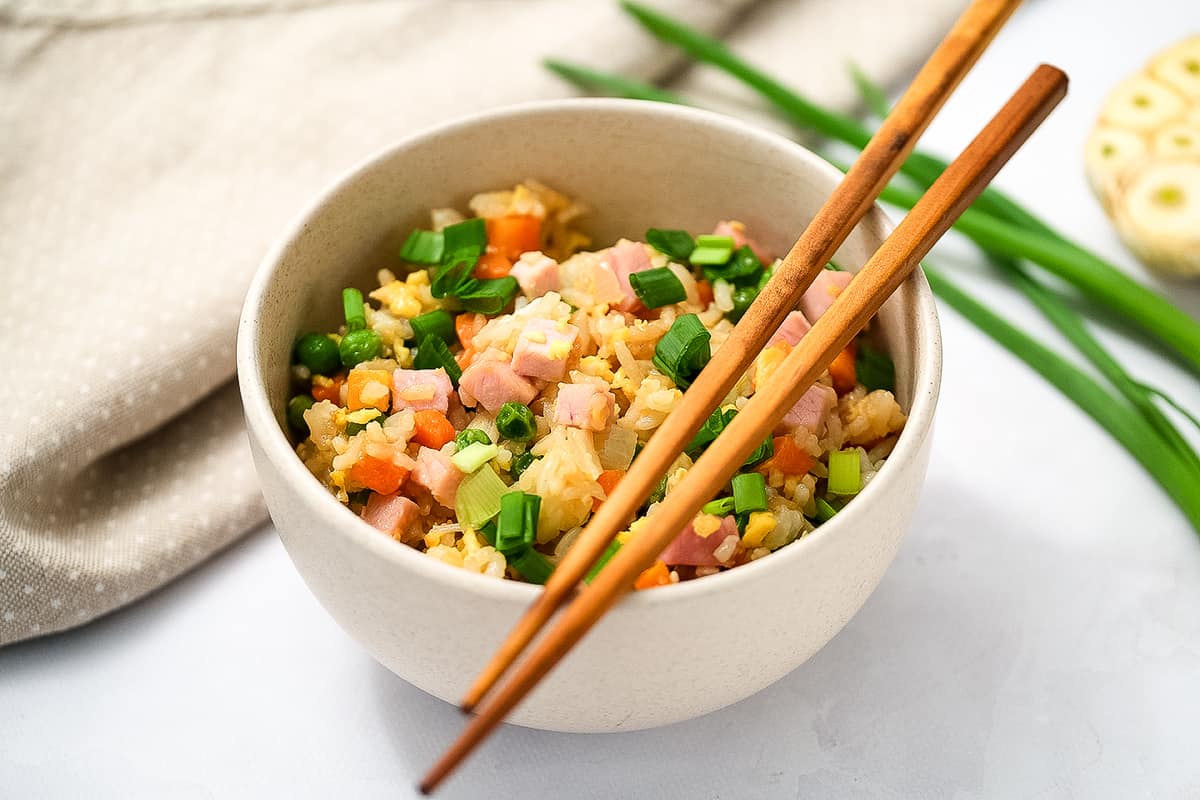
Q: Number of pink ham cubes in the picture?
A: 13